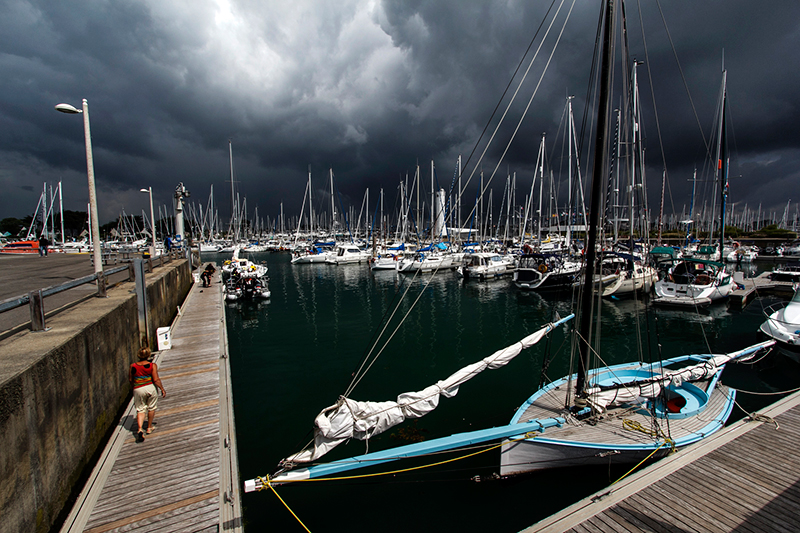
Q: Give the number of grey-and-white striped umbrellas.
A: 0